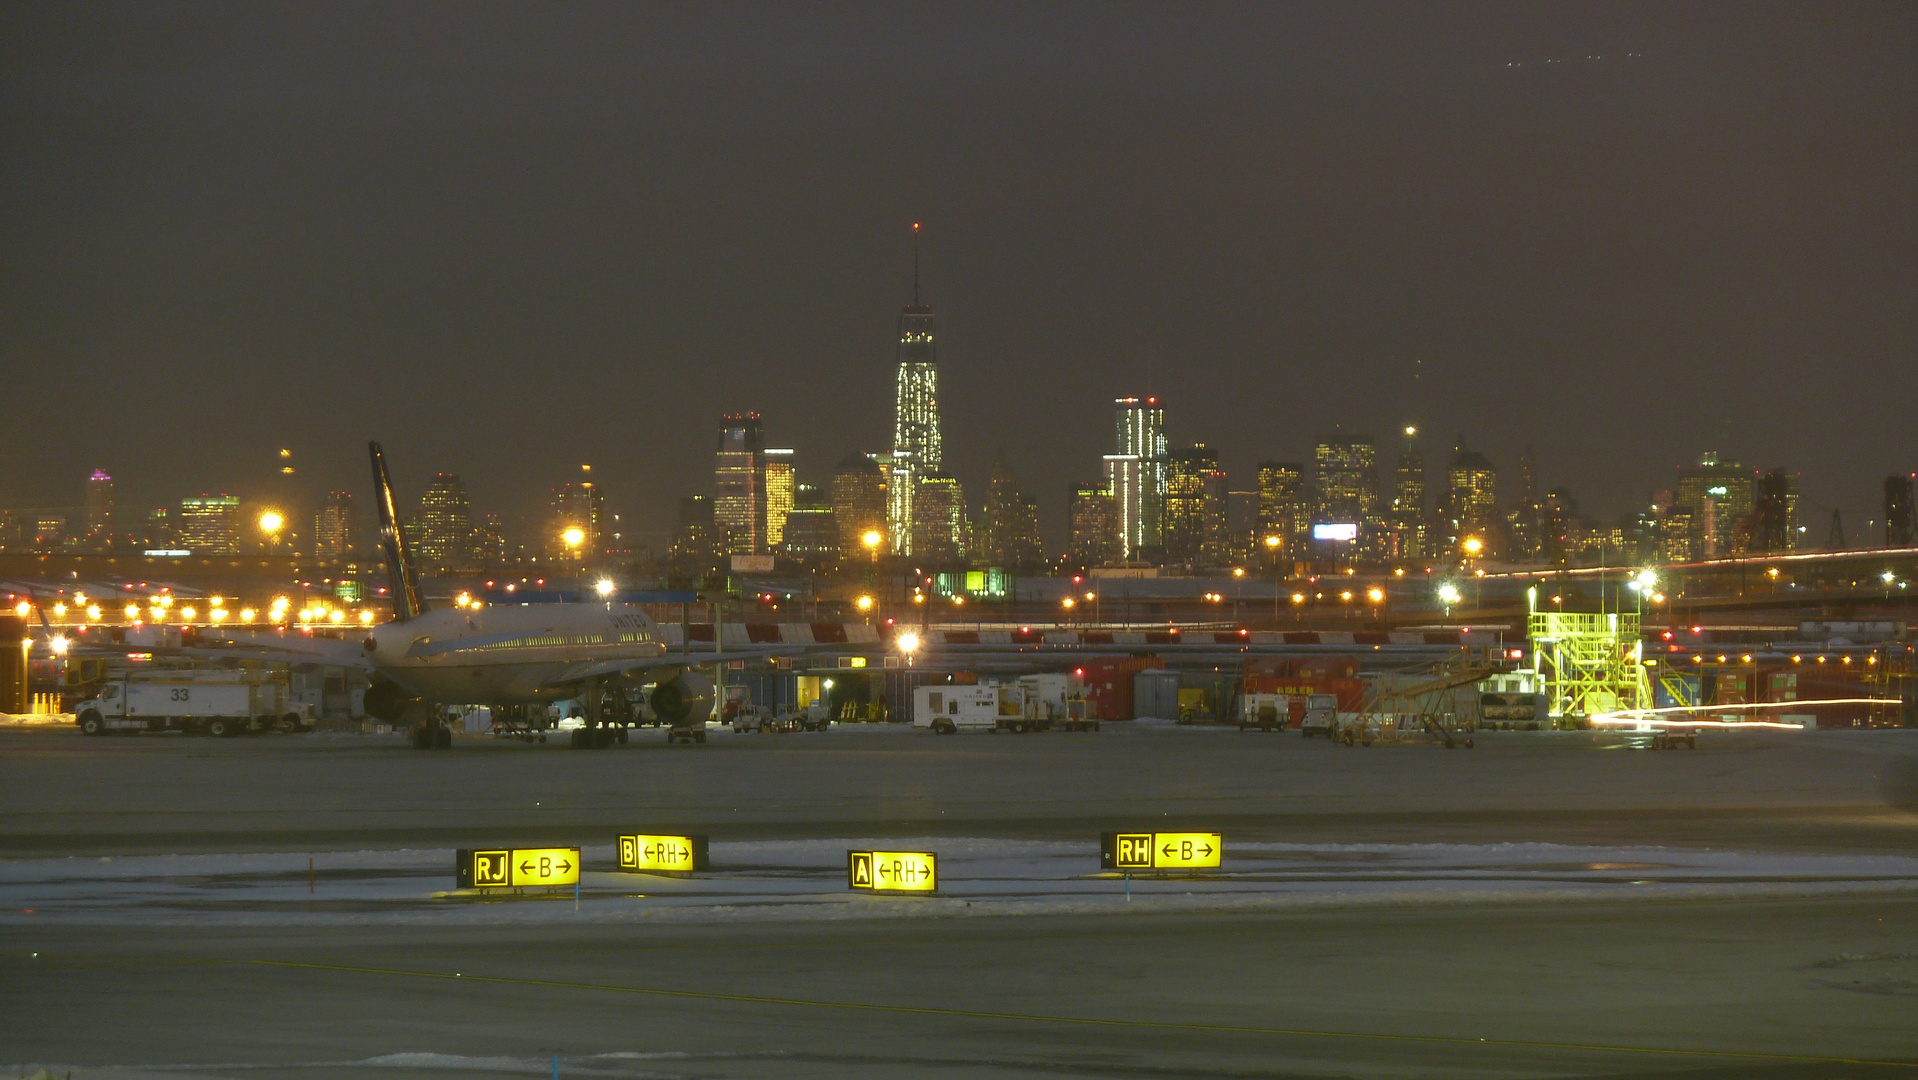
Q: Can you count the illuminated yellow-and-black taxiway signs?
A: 4